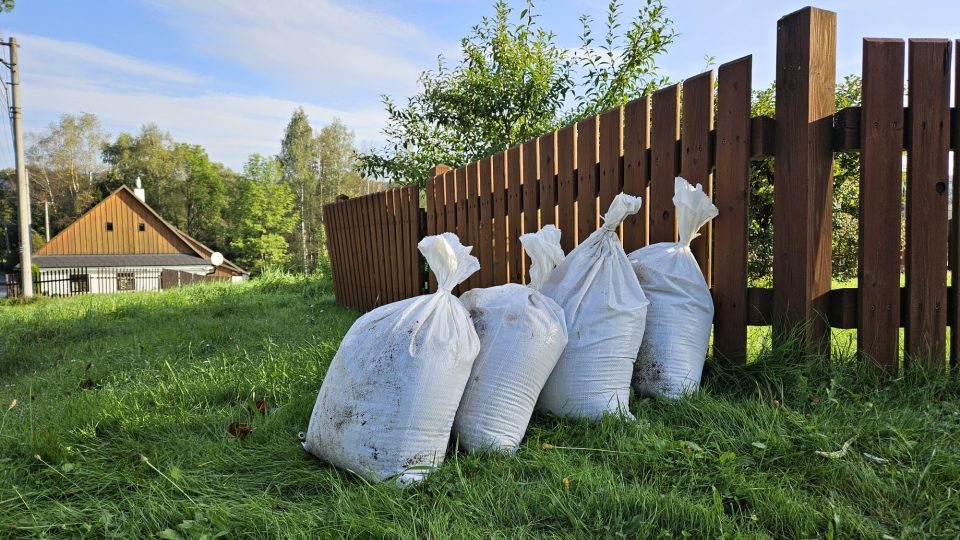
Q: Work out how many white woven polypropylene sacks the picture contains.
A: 4